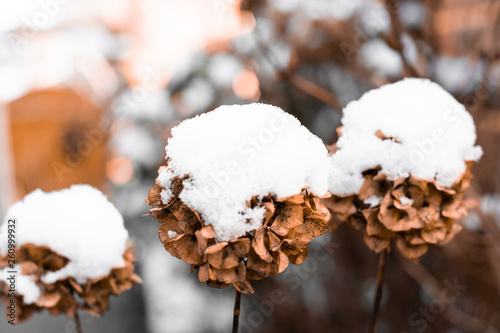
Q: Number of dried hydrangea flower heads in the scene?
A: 3